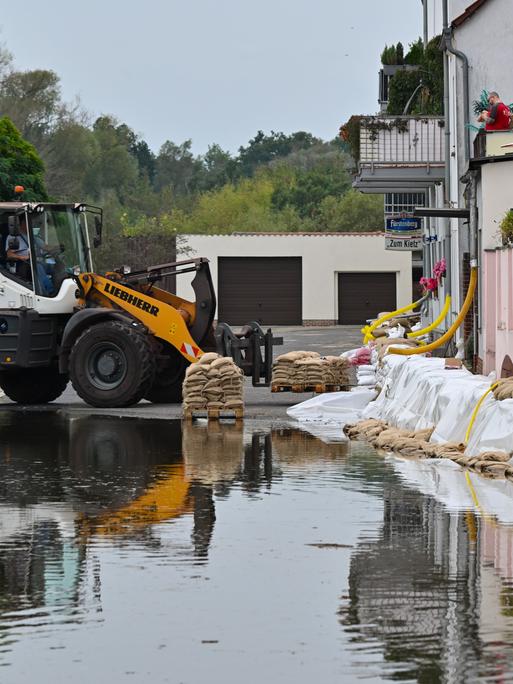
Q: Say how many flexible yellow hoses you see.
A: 4